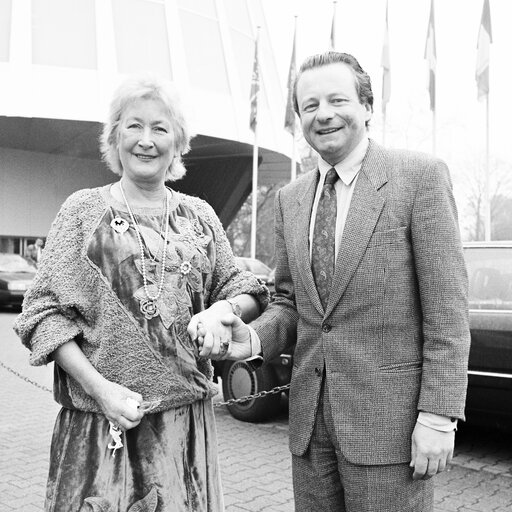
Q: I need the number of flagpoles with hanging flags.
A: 6